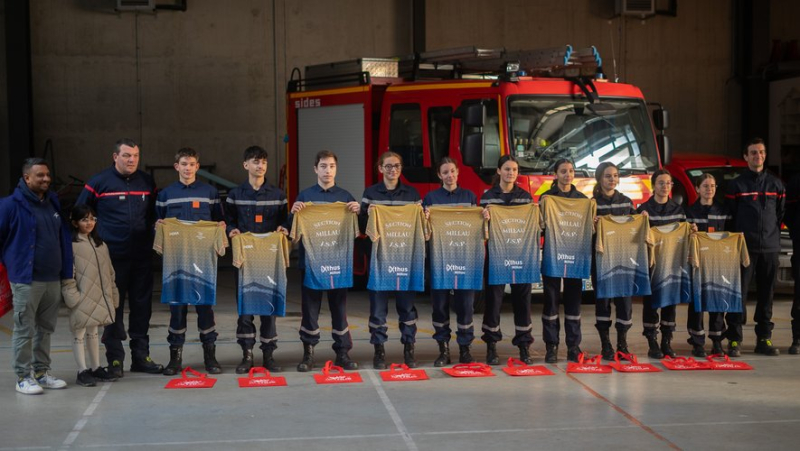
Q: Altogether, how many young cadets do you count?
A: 10